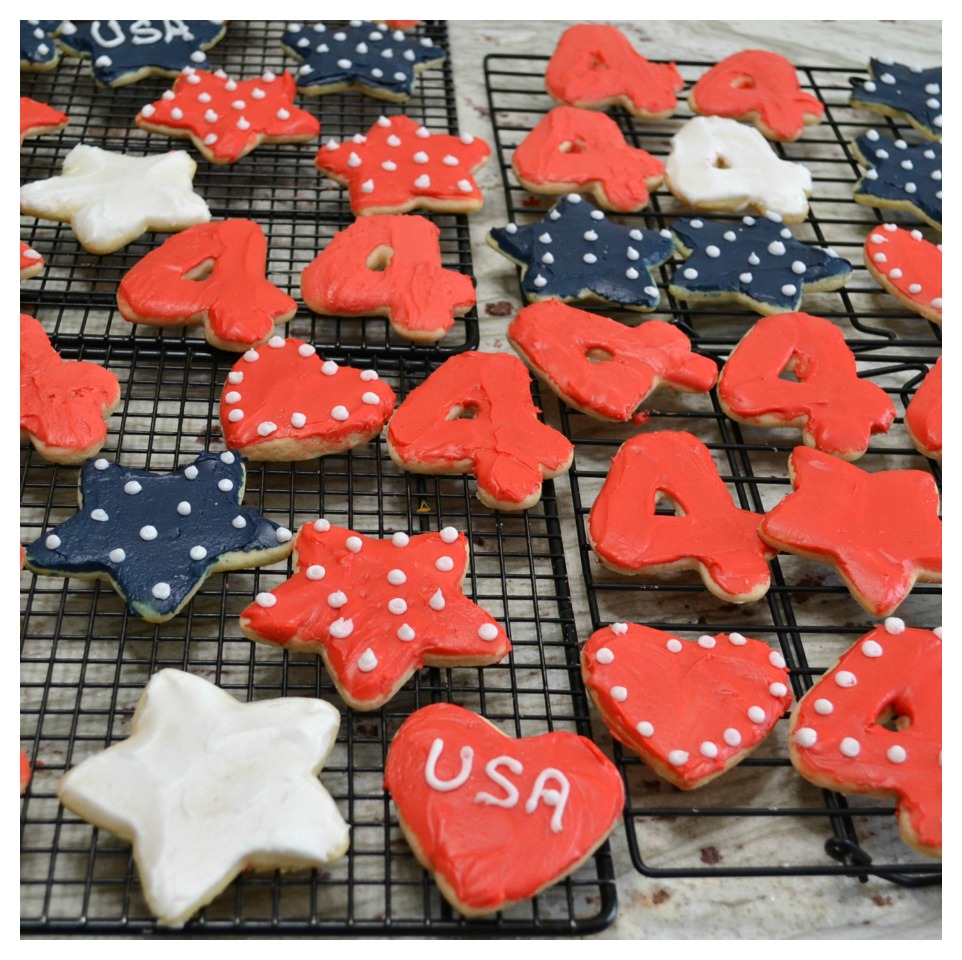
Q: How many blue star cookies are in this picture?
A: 8